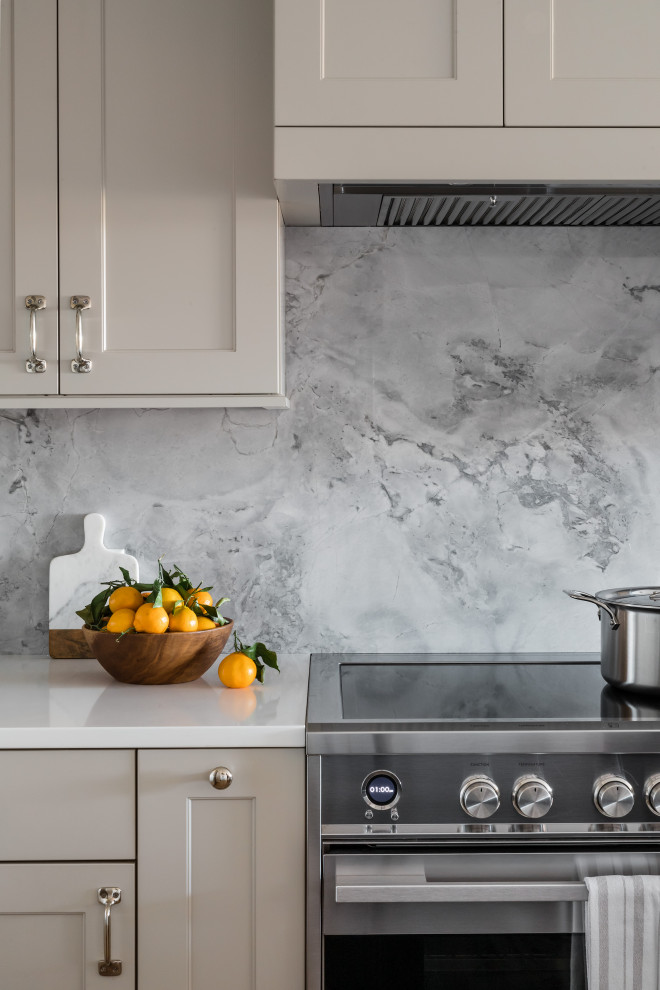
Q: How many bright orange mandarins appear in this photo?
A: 8